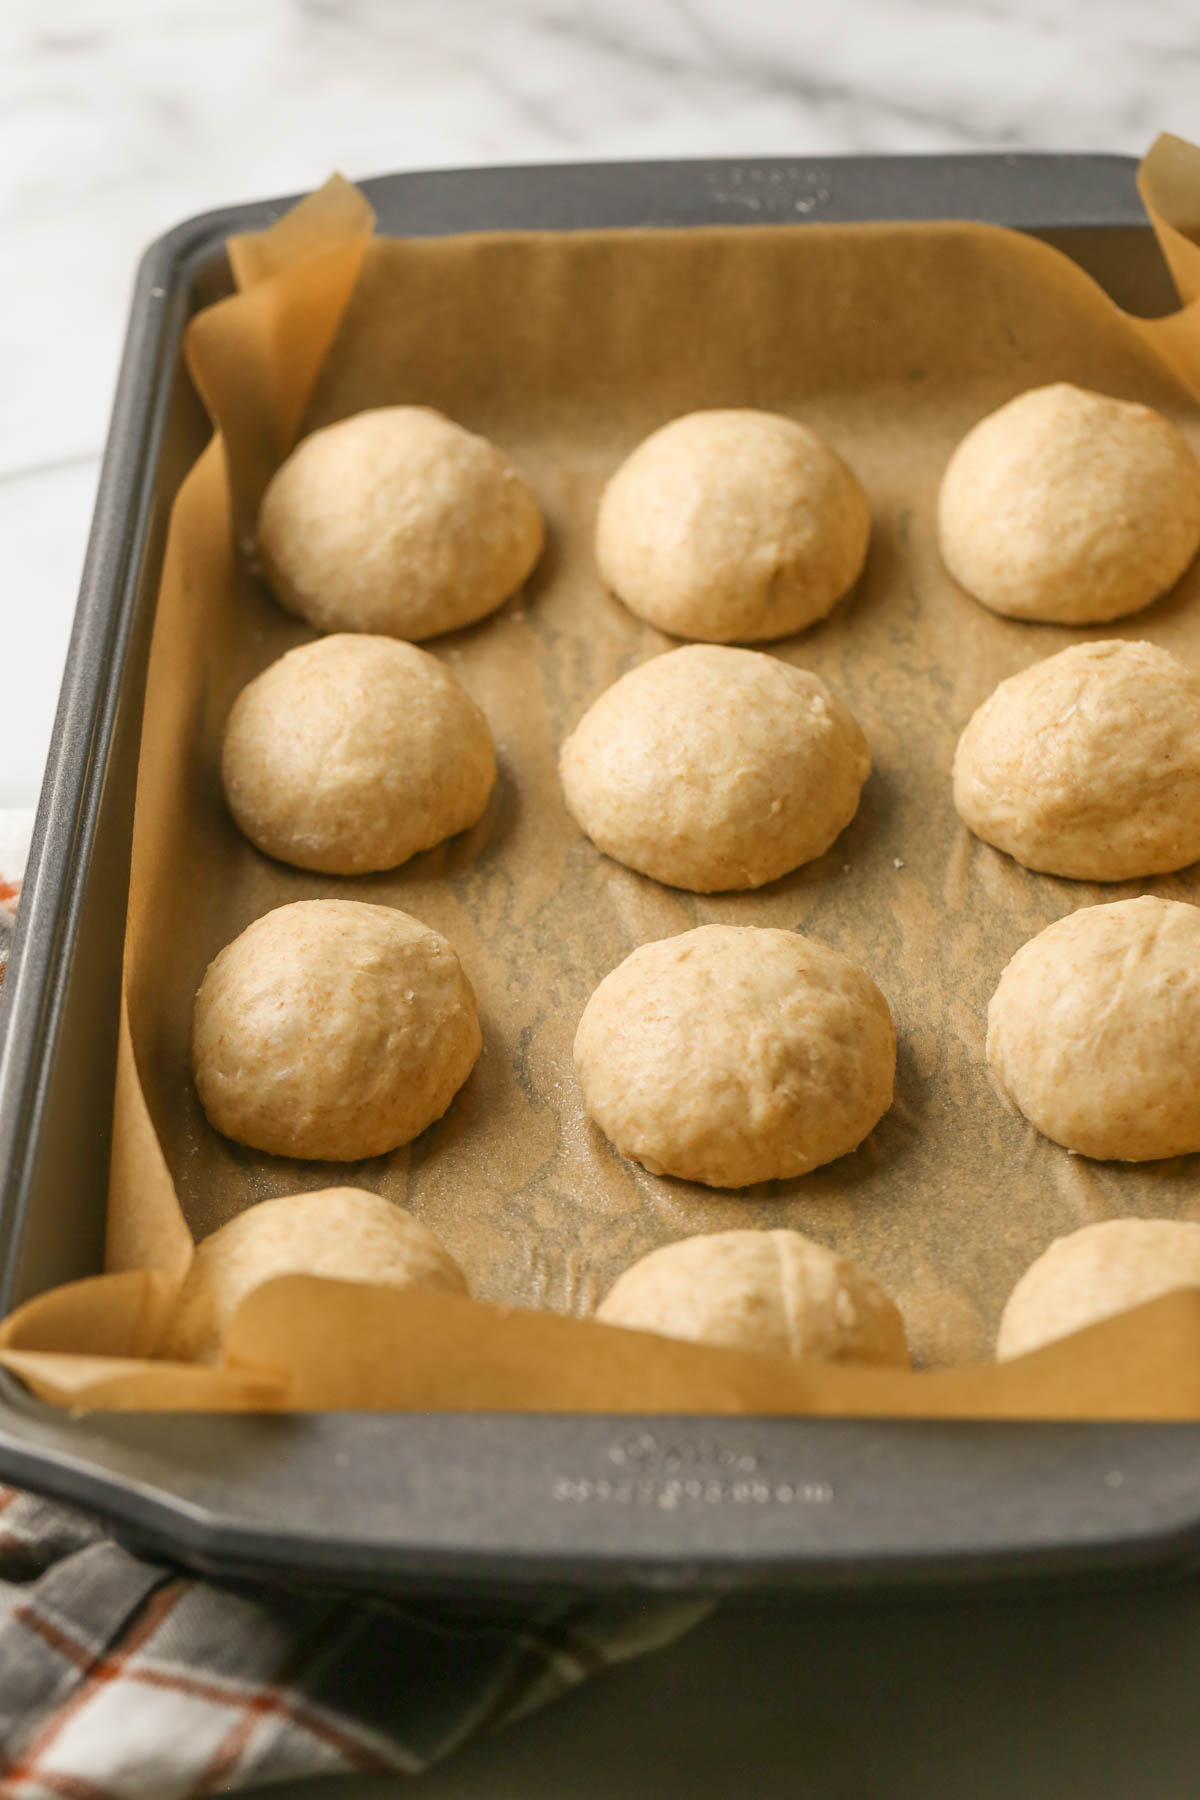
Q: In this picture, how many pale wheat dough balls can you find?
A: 12